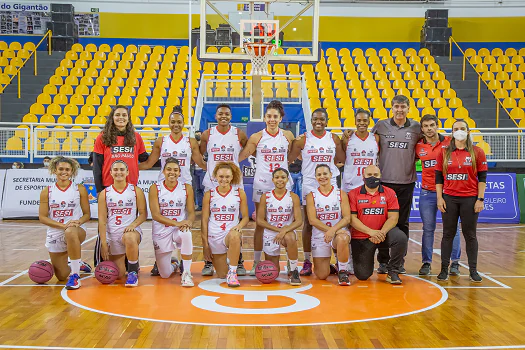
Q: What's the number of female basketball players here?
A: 11